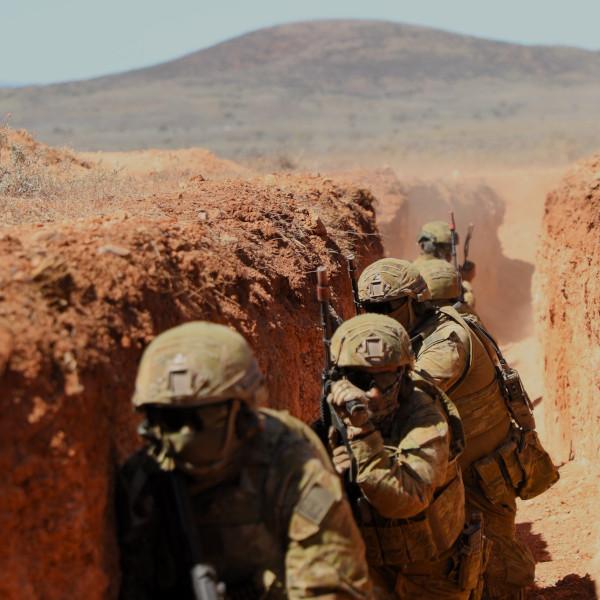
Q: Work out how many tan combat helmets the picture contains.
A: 5